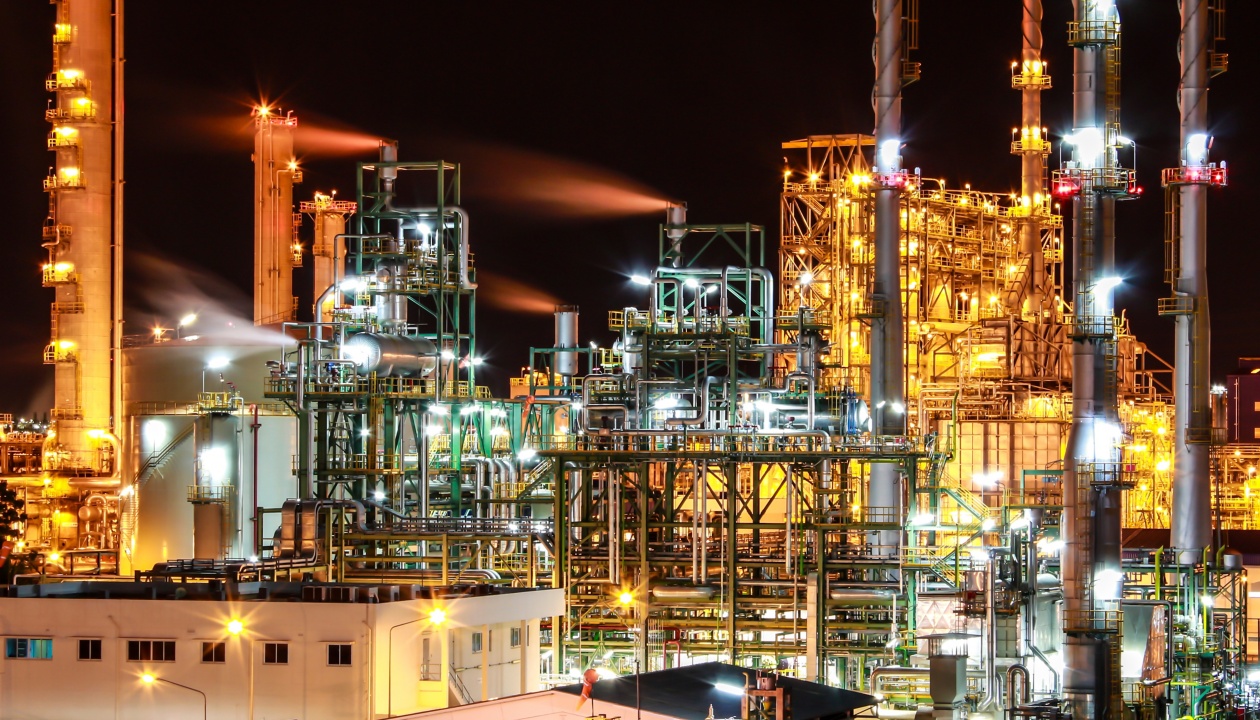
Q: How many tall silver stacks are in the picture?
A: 3